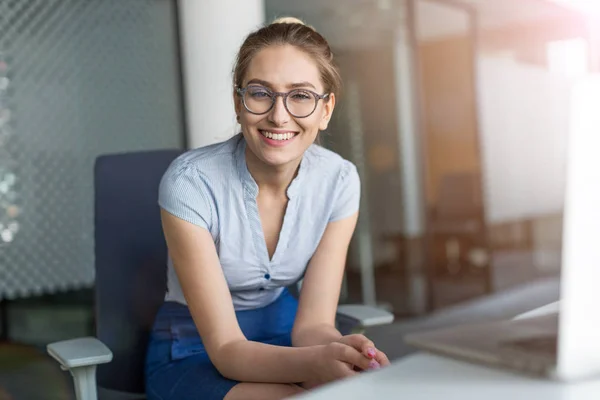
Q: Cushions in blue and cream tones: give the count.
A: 0